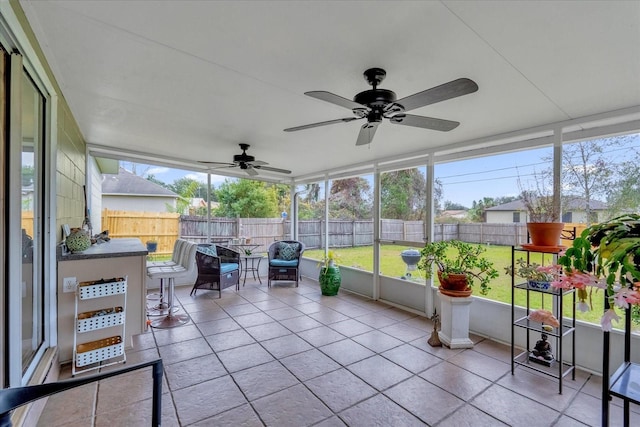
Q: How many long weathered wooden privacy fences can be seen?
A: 1